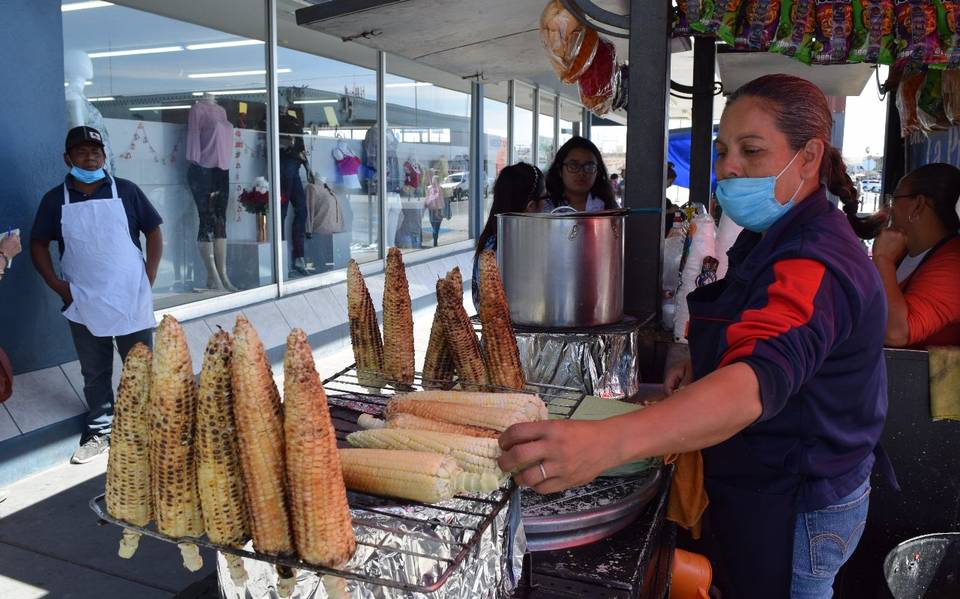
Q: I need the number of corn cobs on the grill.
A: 14